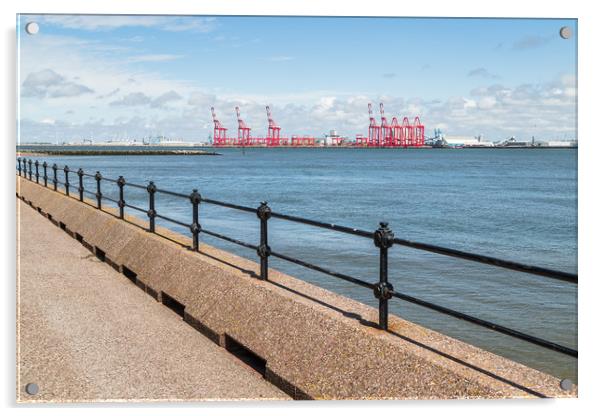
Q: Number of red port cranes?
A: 8